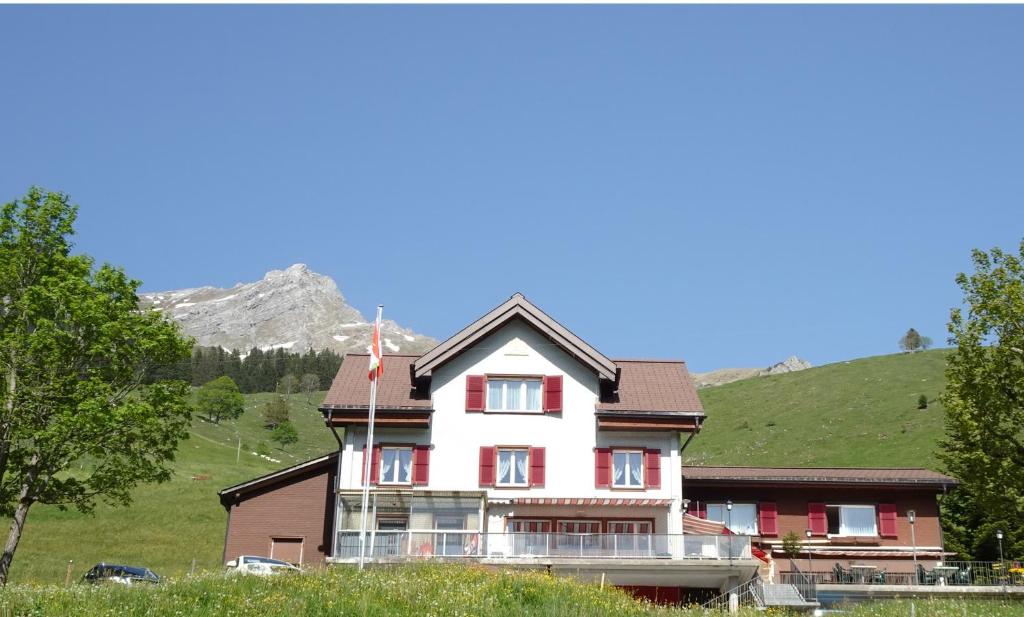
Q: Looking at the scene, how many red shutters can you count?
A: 12